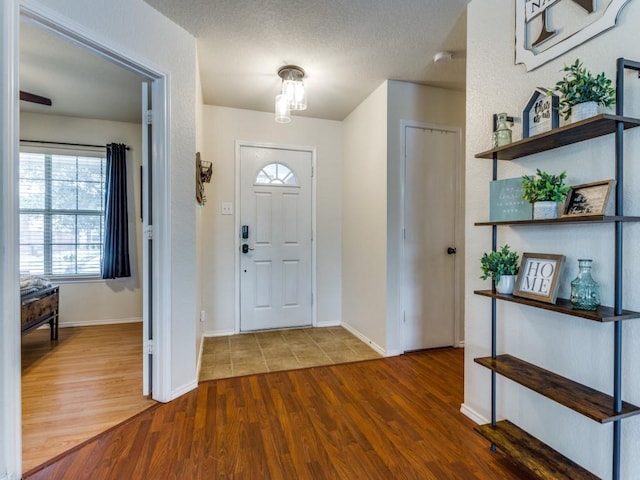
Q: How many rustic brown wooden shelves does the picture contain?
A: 5